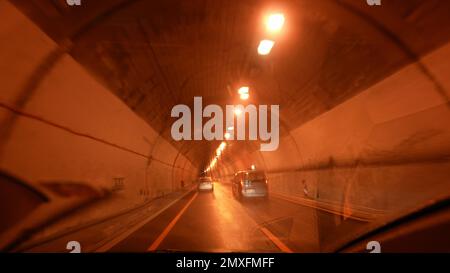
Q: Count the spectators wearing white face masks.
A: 0